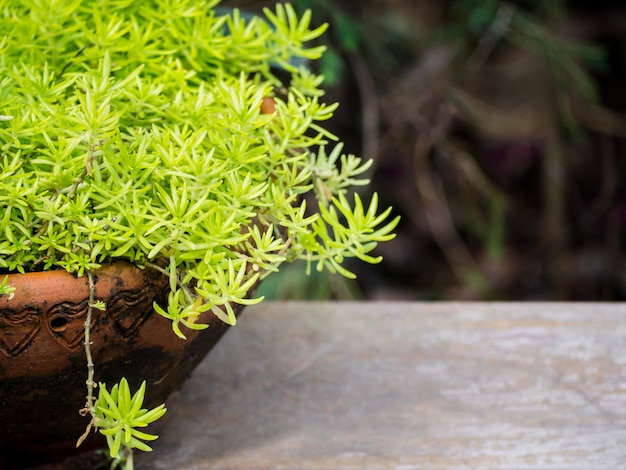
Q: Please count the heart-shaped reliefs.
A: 3